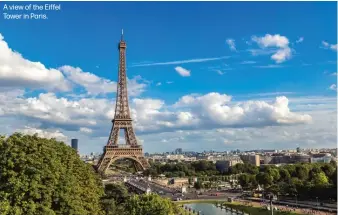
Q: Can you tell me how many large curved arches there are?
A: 1